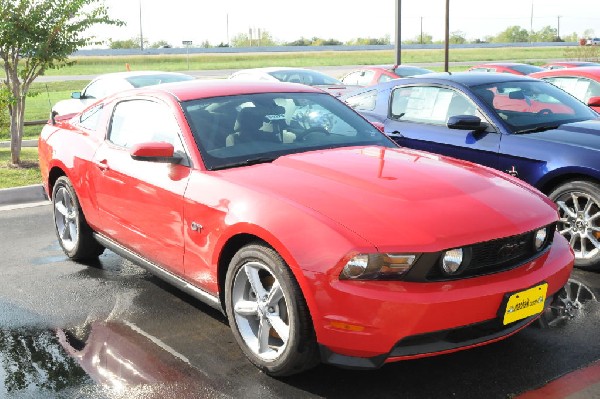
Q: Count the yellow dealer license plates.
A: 1